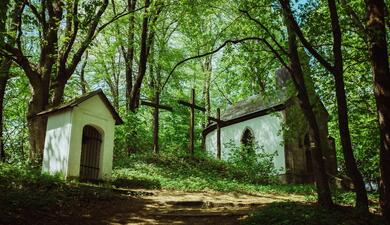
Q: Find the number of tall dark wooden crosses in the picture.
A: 3